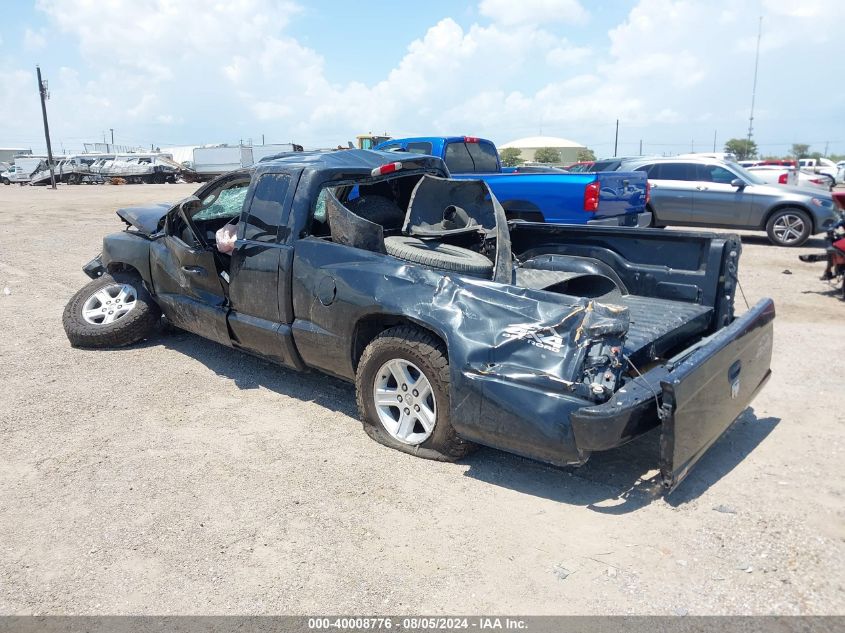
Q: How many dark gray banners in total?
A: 1